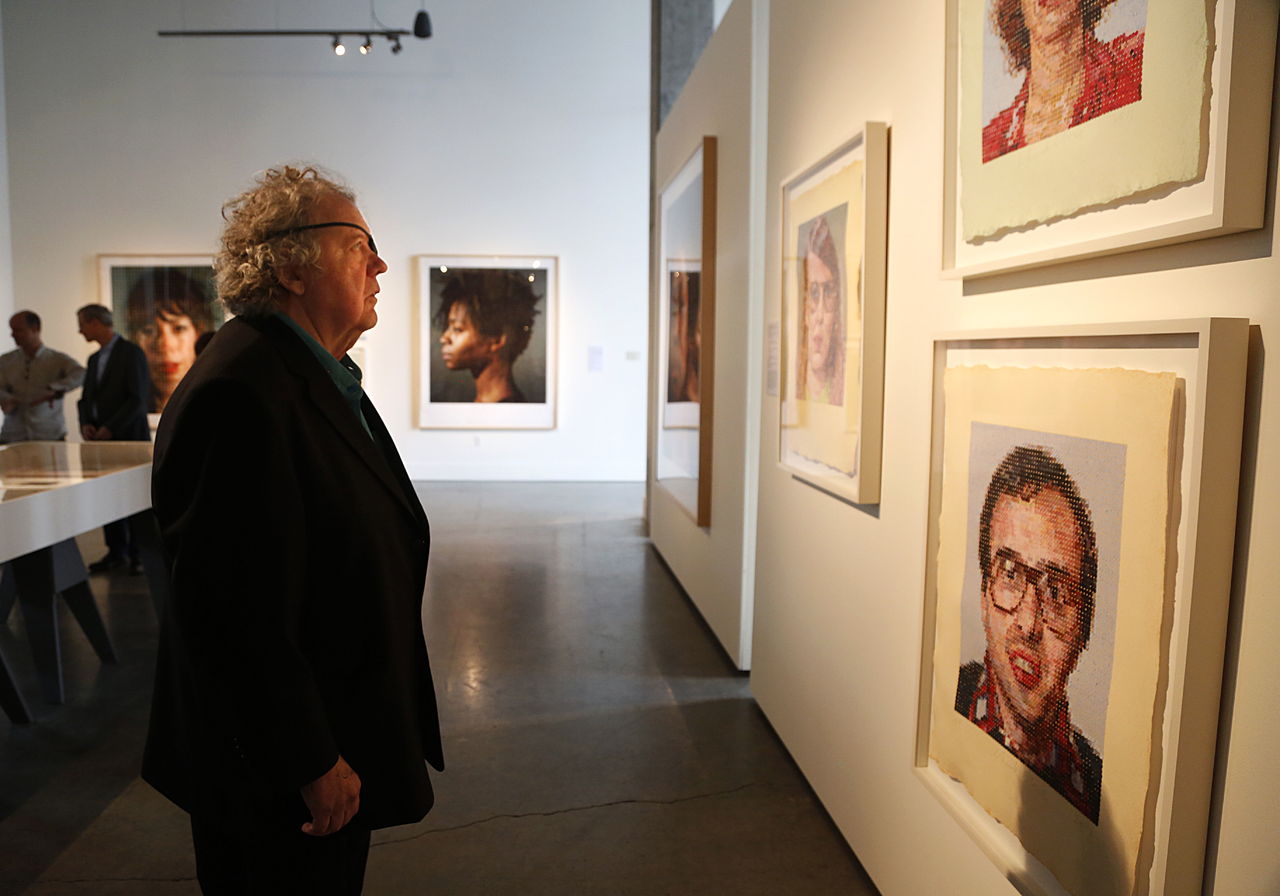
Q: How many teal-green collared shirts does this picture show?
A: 1